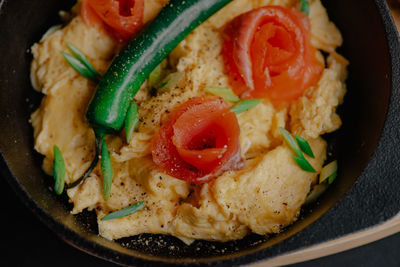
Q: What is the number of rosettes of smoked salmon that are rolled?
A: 3